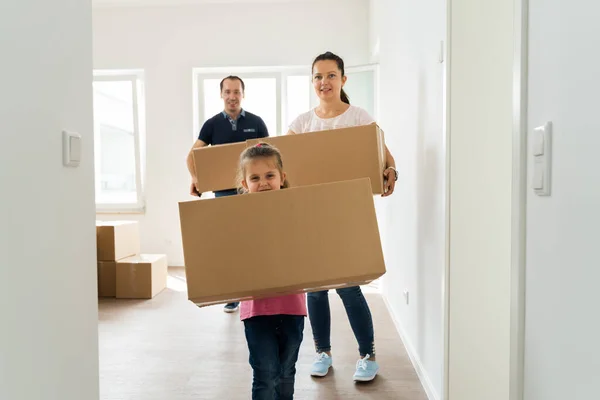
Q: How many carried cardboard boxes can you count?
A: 3